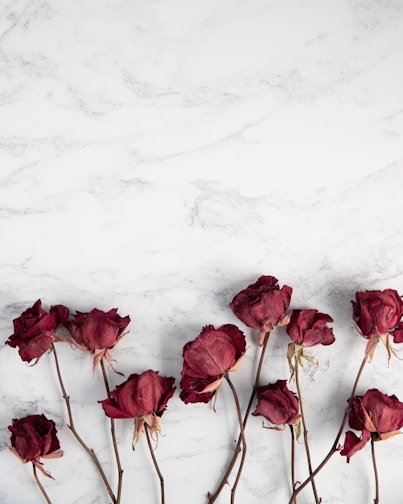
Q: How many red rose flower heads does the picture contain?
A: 10